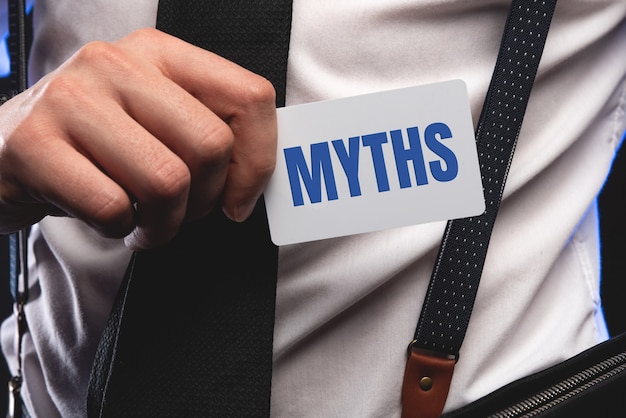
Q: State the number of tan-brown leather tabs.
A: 1